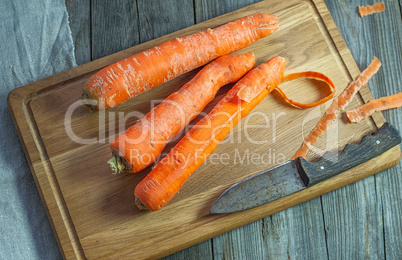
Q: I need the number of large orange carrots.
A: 3